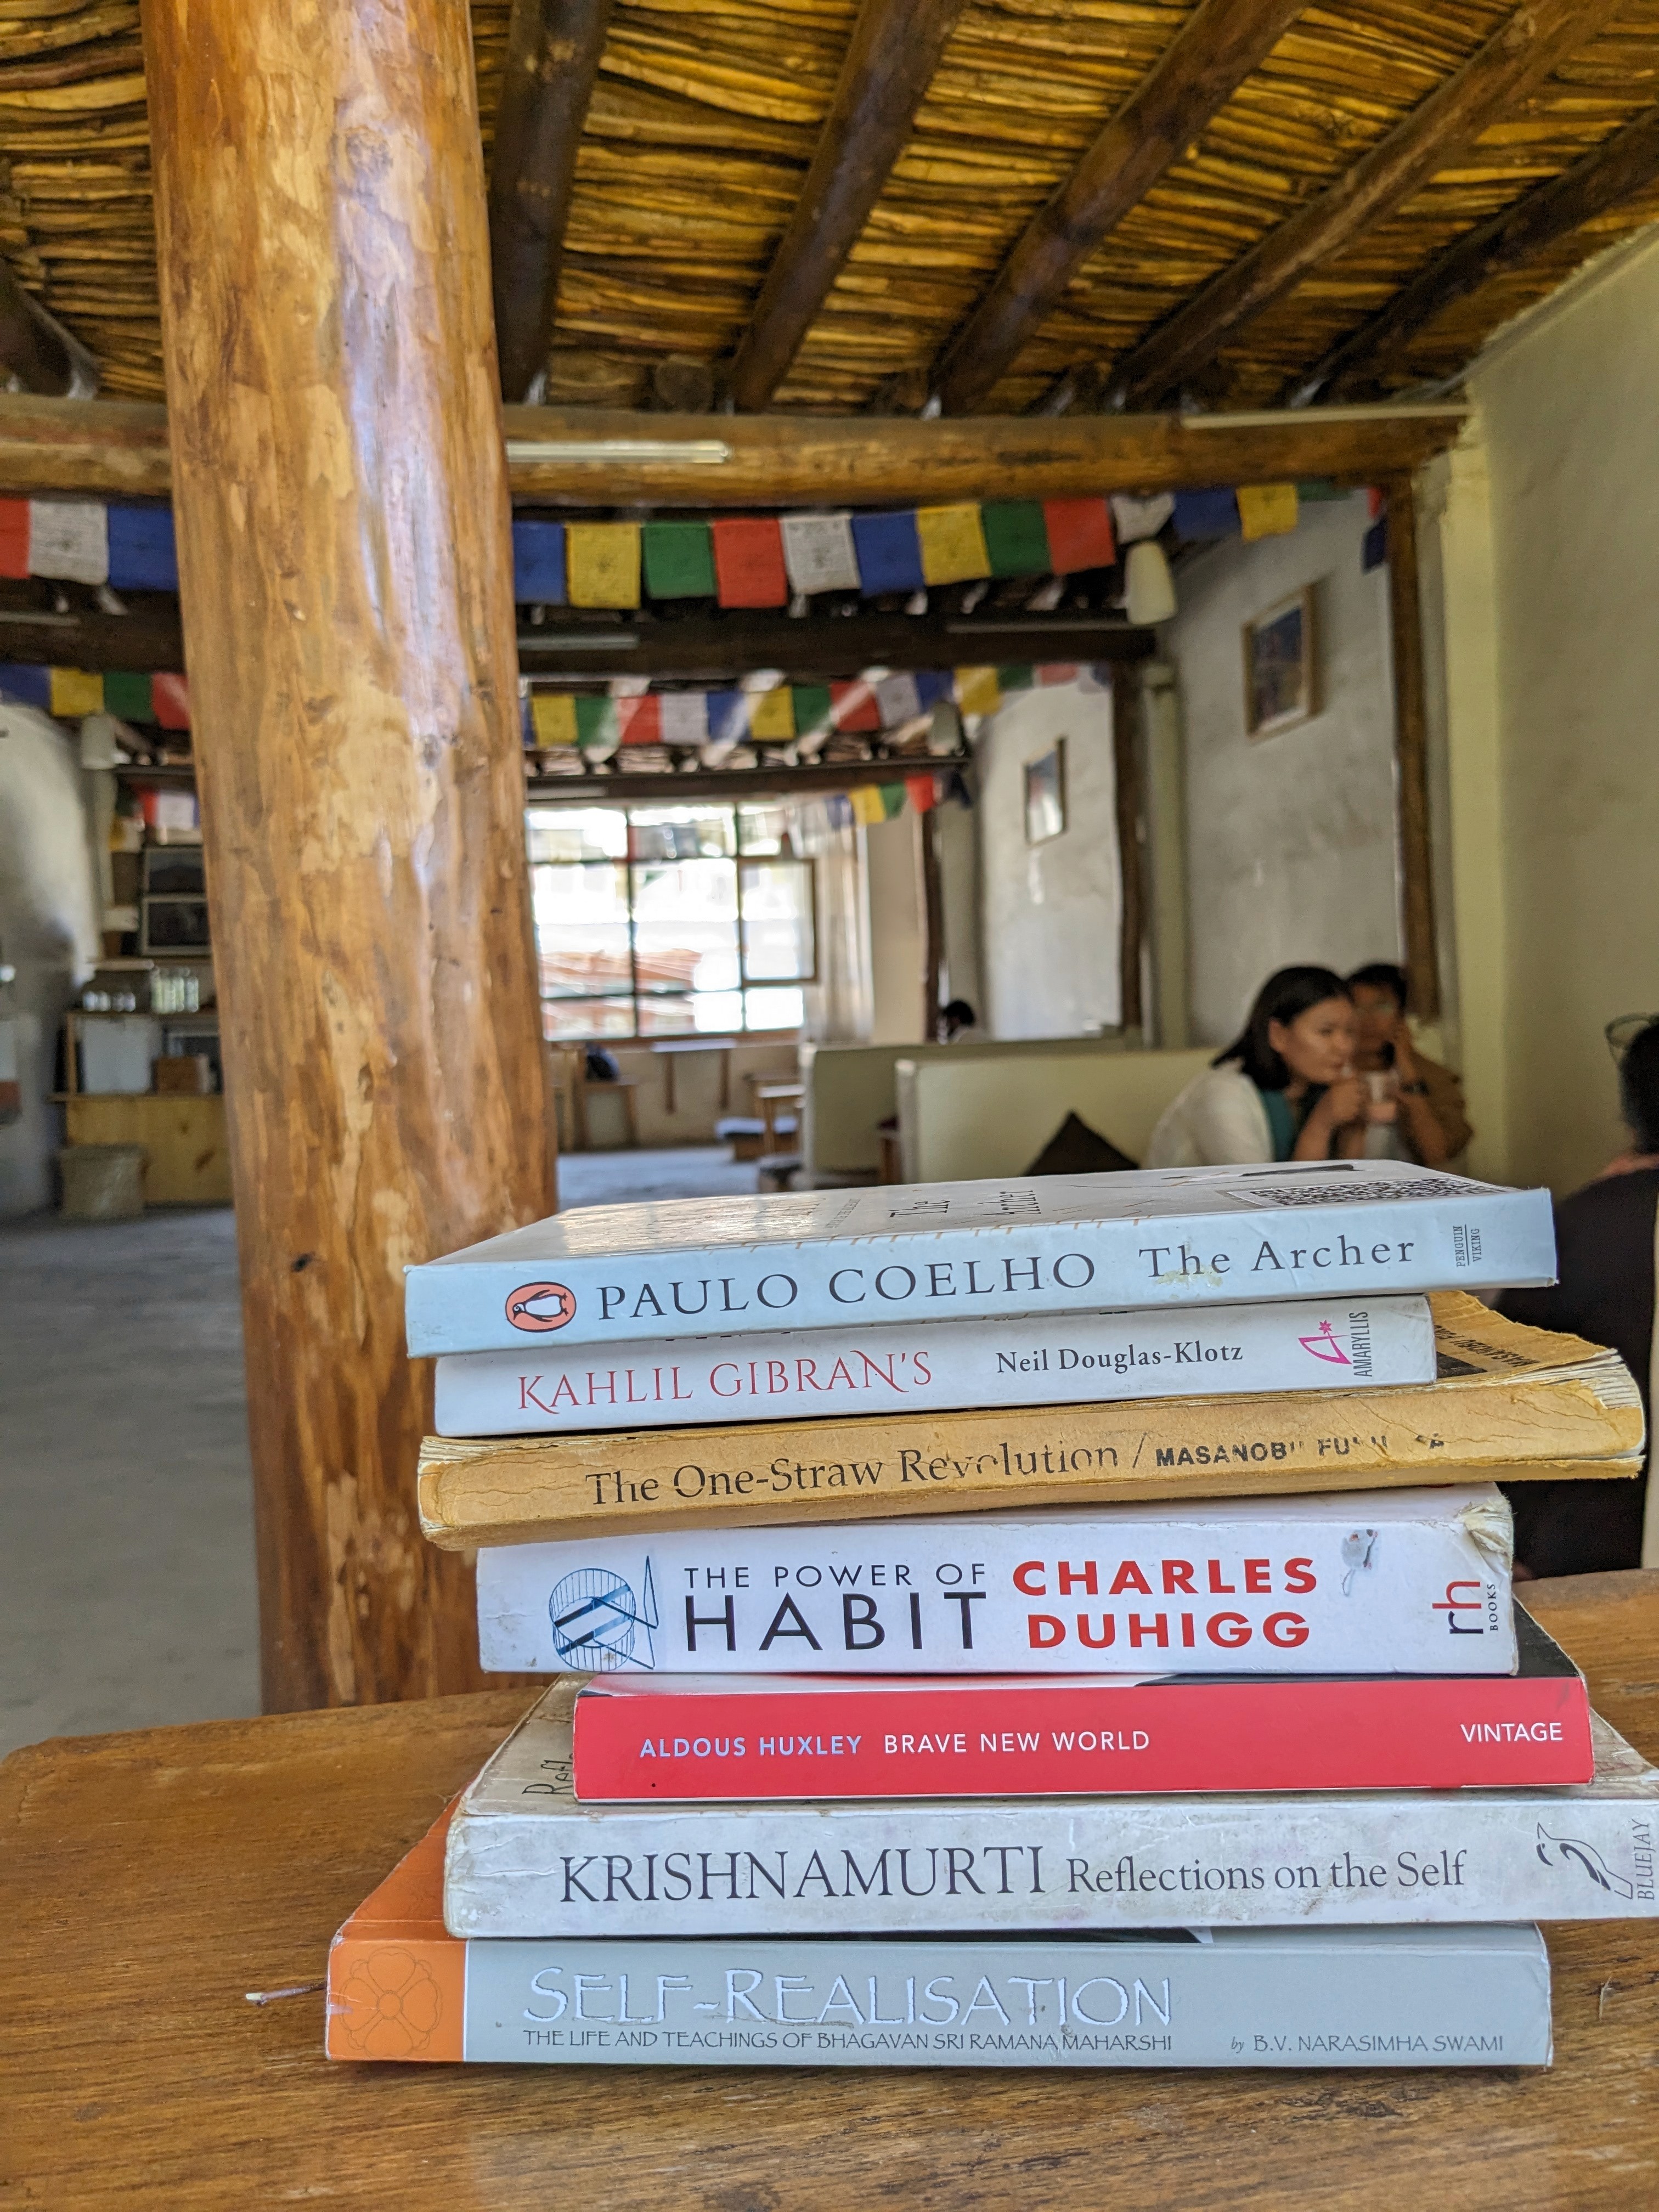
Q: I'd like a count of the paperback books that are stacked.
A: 7